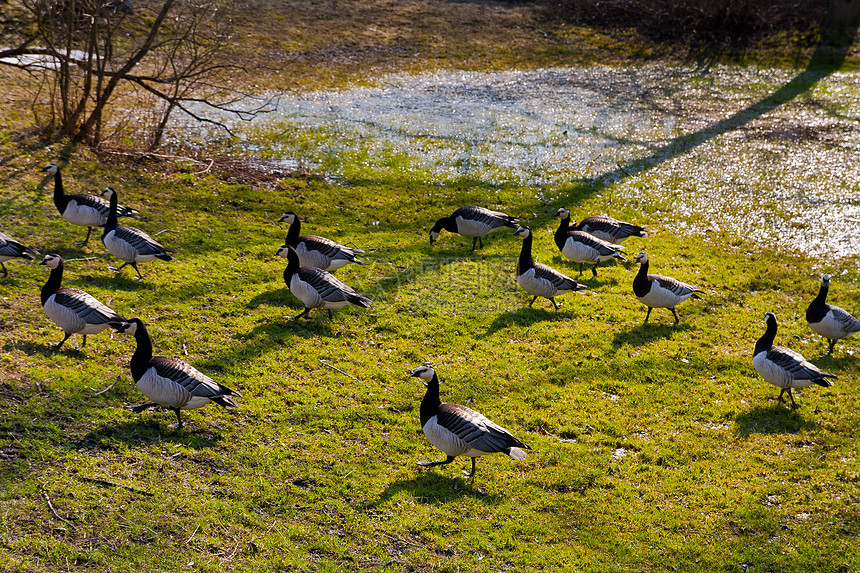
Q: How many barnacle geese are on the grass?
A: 15